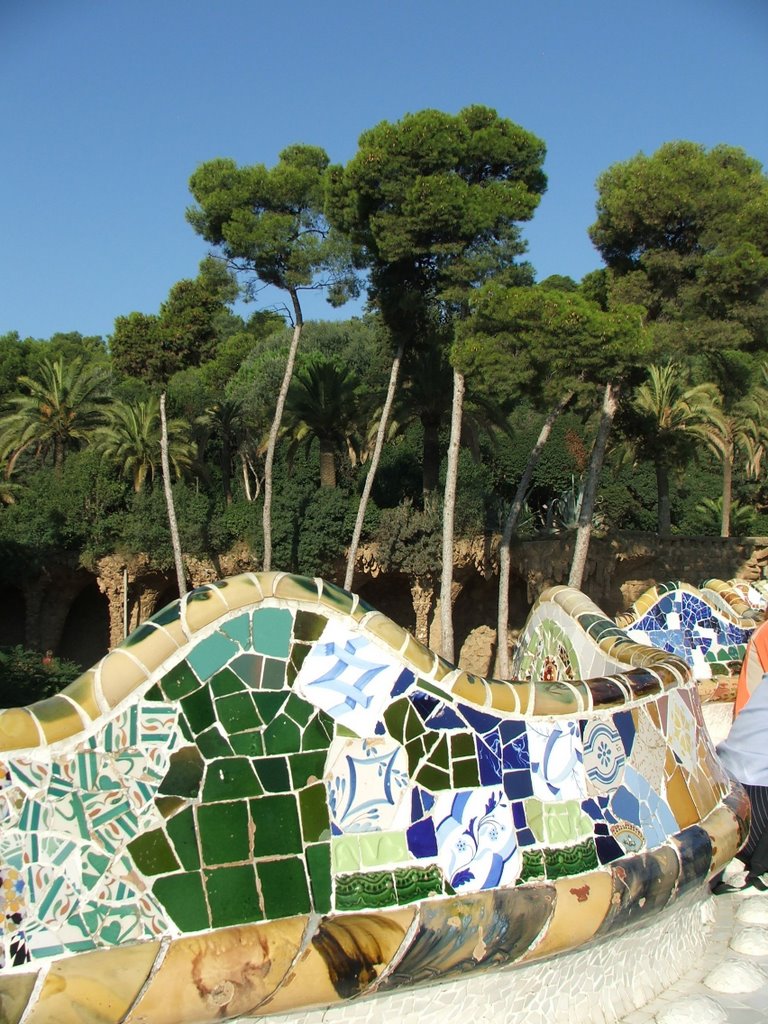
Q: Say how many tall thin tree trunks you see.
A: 6